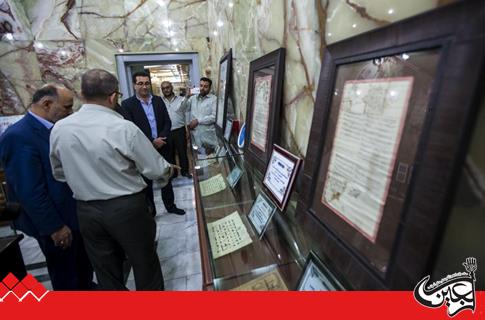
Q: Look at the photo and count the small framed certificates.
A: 4